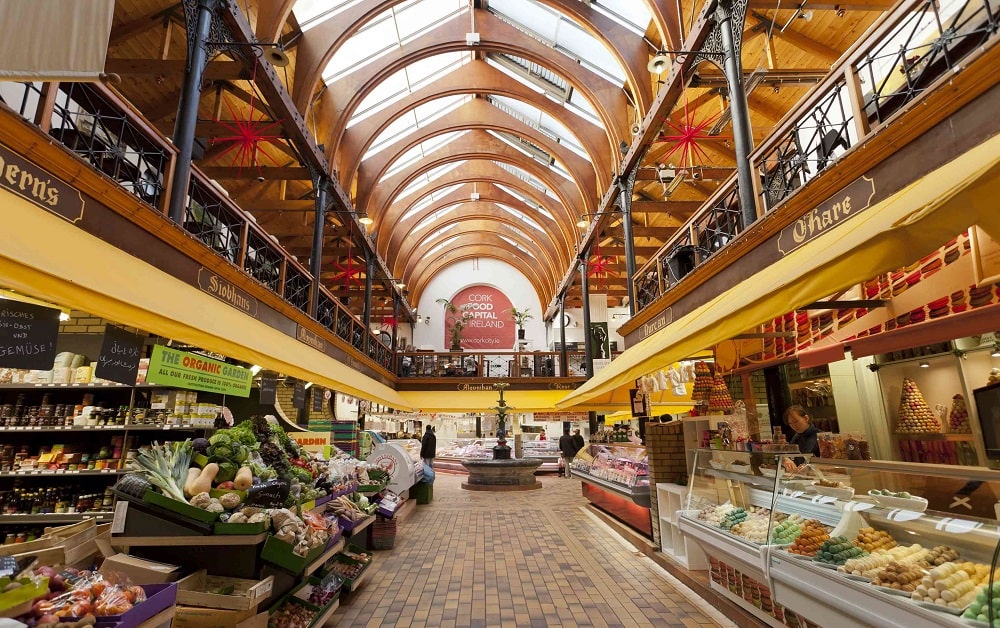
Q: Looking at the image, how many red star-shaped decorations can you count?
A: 5